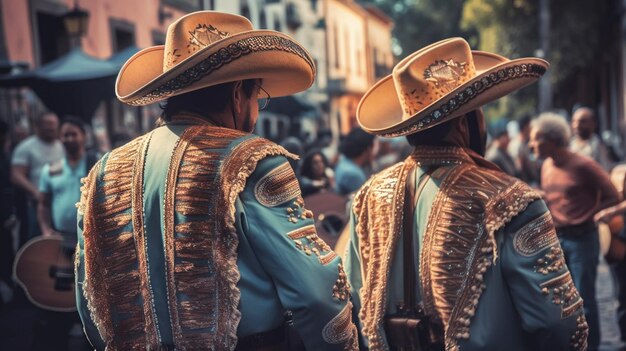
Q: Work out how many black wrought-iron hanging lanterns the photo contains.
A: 1